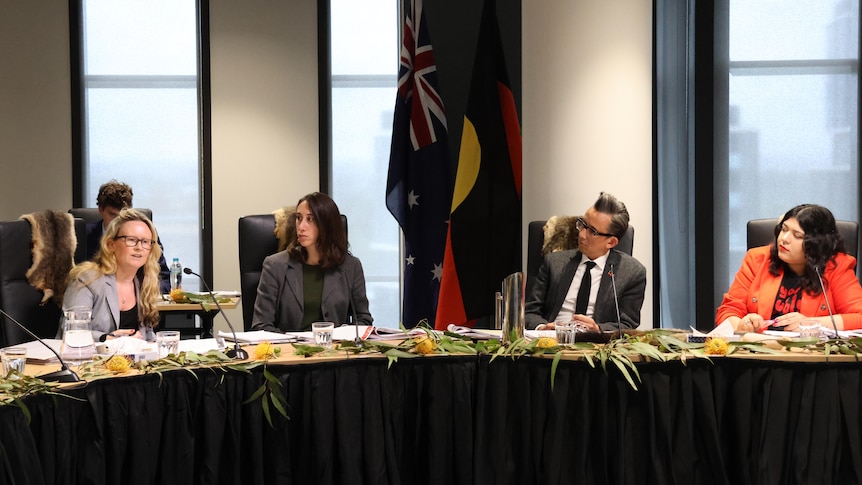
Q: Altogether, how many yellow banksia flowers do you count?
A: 6